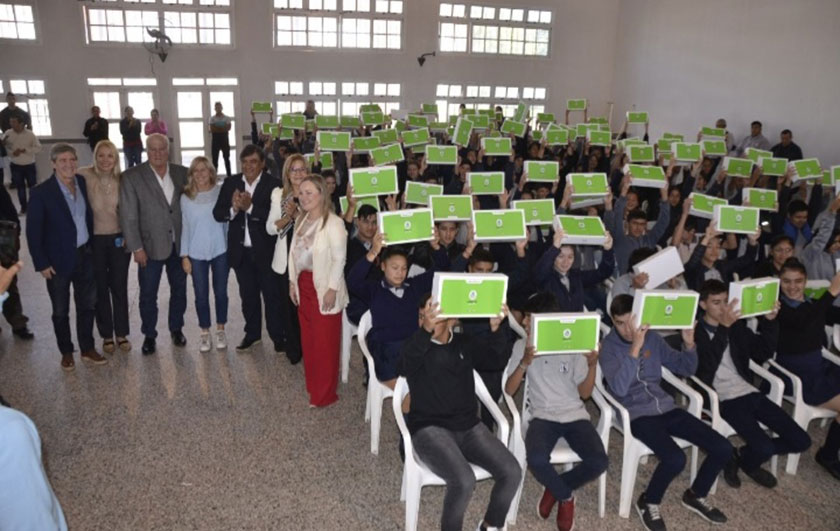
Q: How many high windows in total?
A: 4